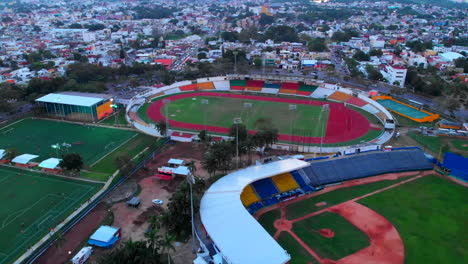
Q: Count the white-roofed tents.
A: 3